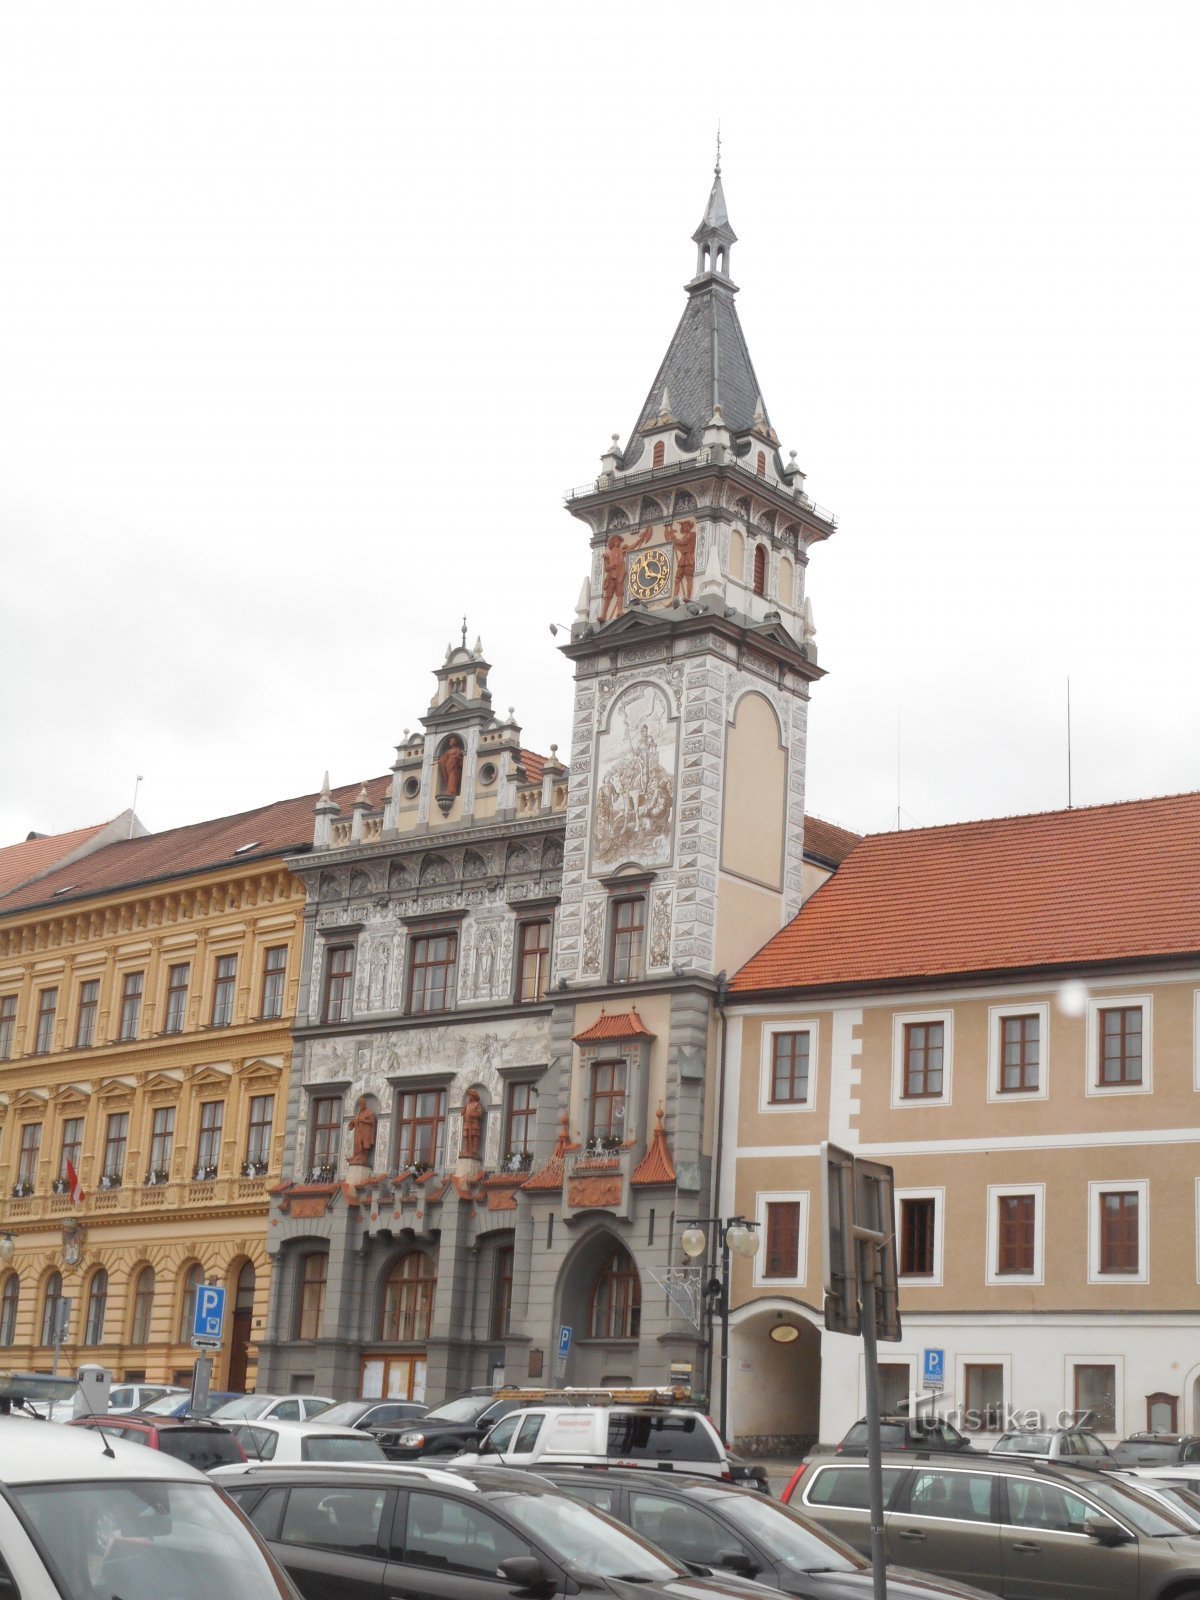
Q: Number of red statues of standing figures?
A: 5